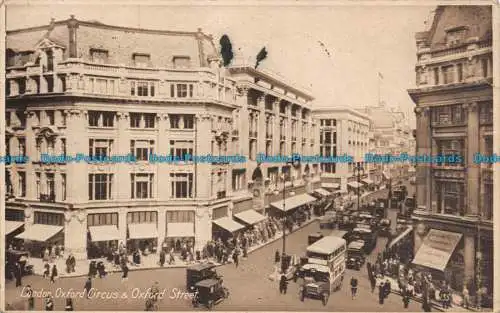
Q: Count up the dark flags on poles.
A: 2